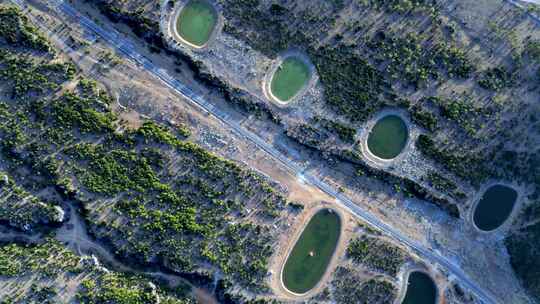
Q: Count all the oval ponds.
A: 6